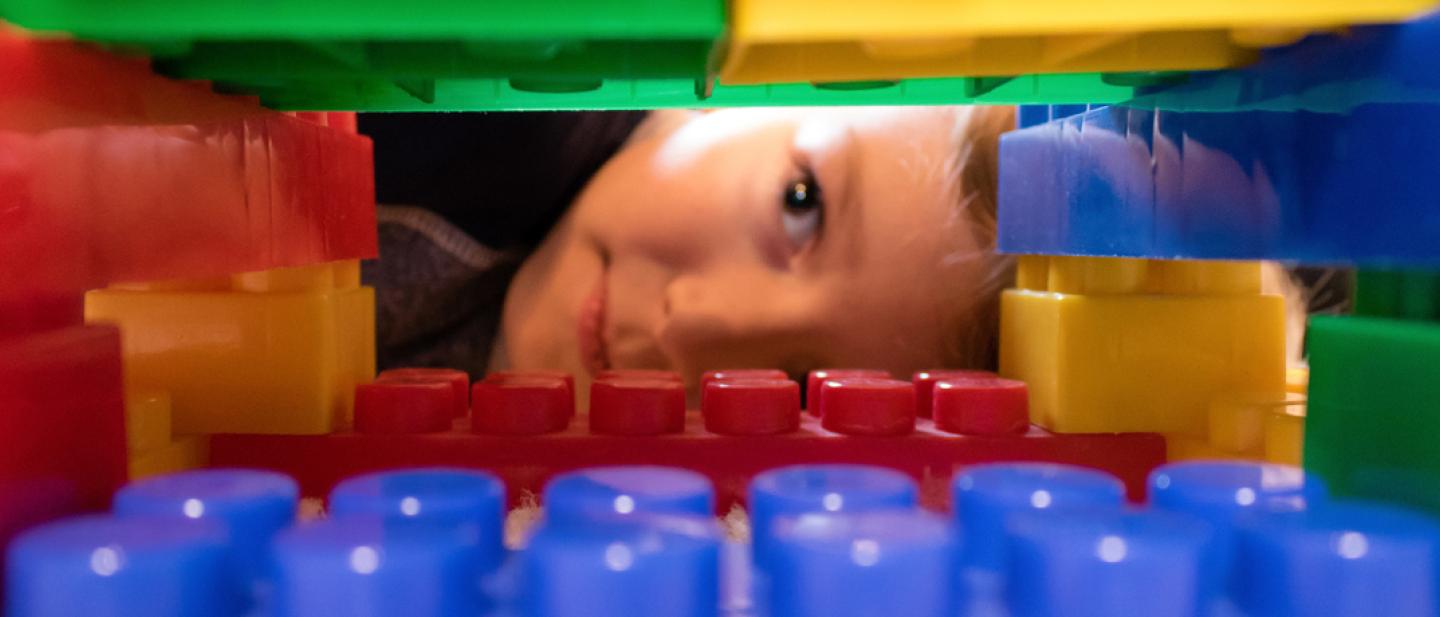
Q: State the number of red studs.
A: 12